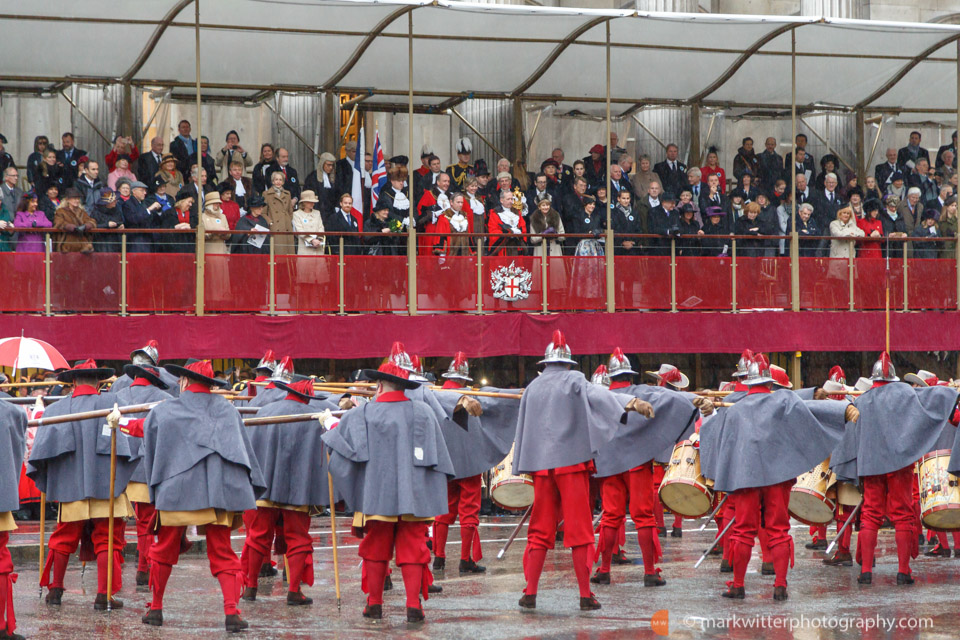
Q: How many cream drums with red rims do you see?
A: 4